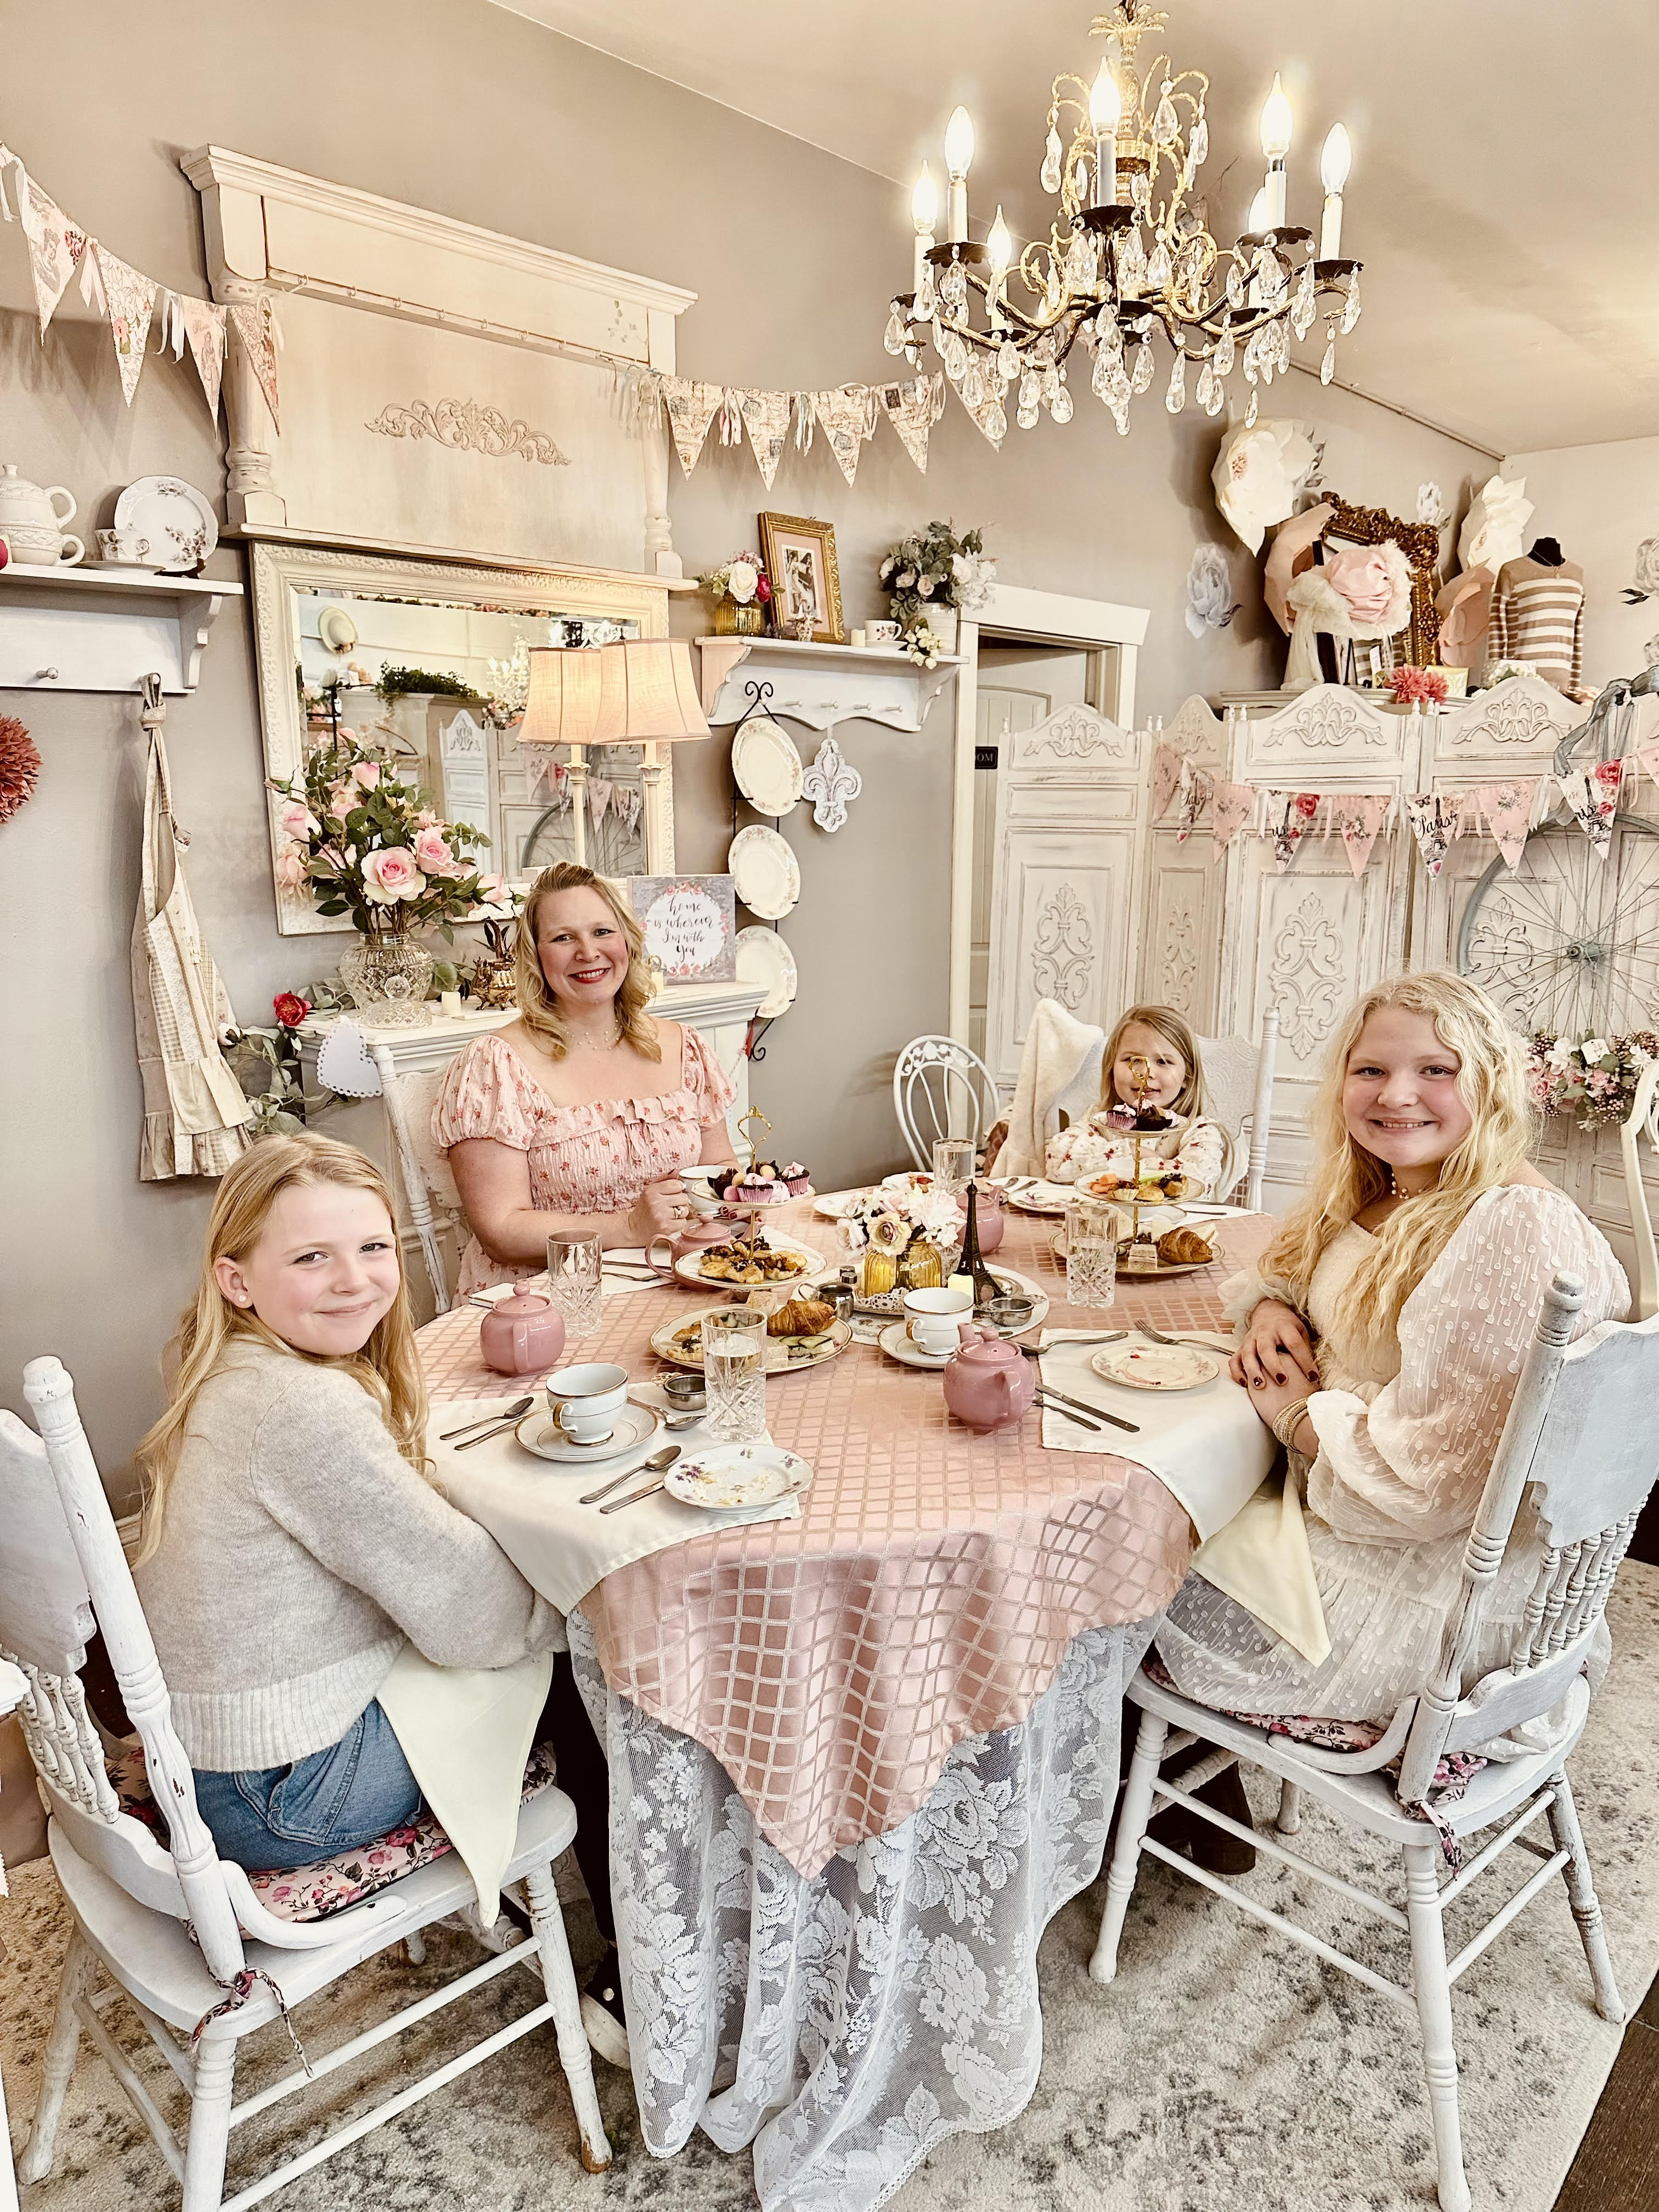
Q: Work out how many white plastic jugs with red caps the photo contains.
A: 0